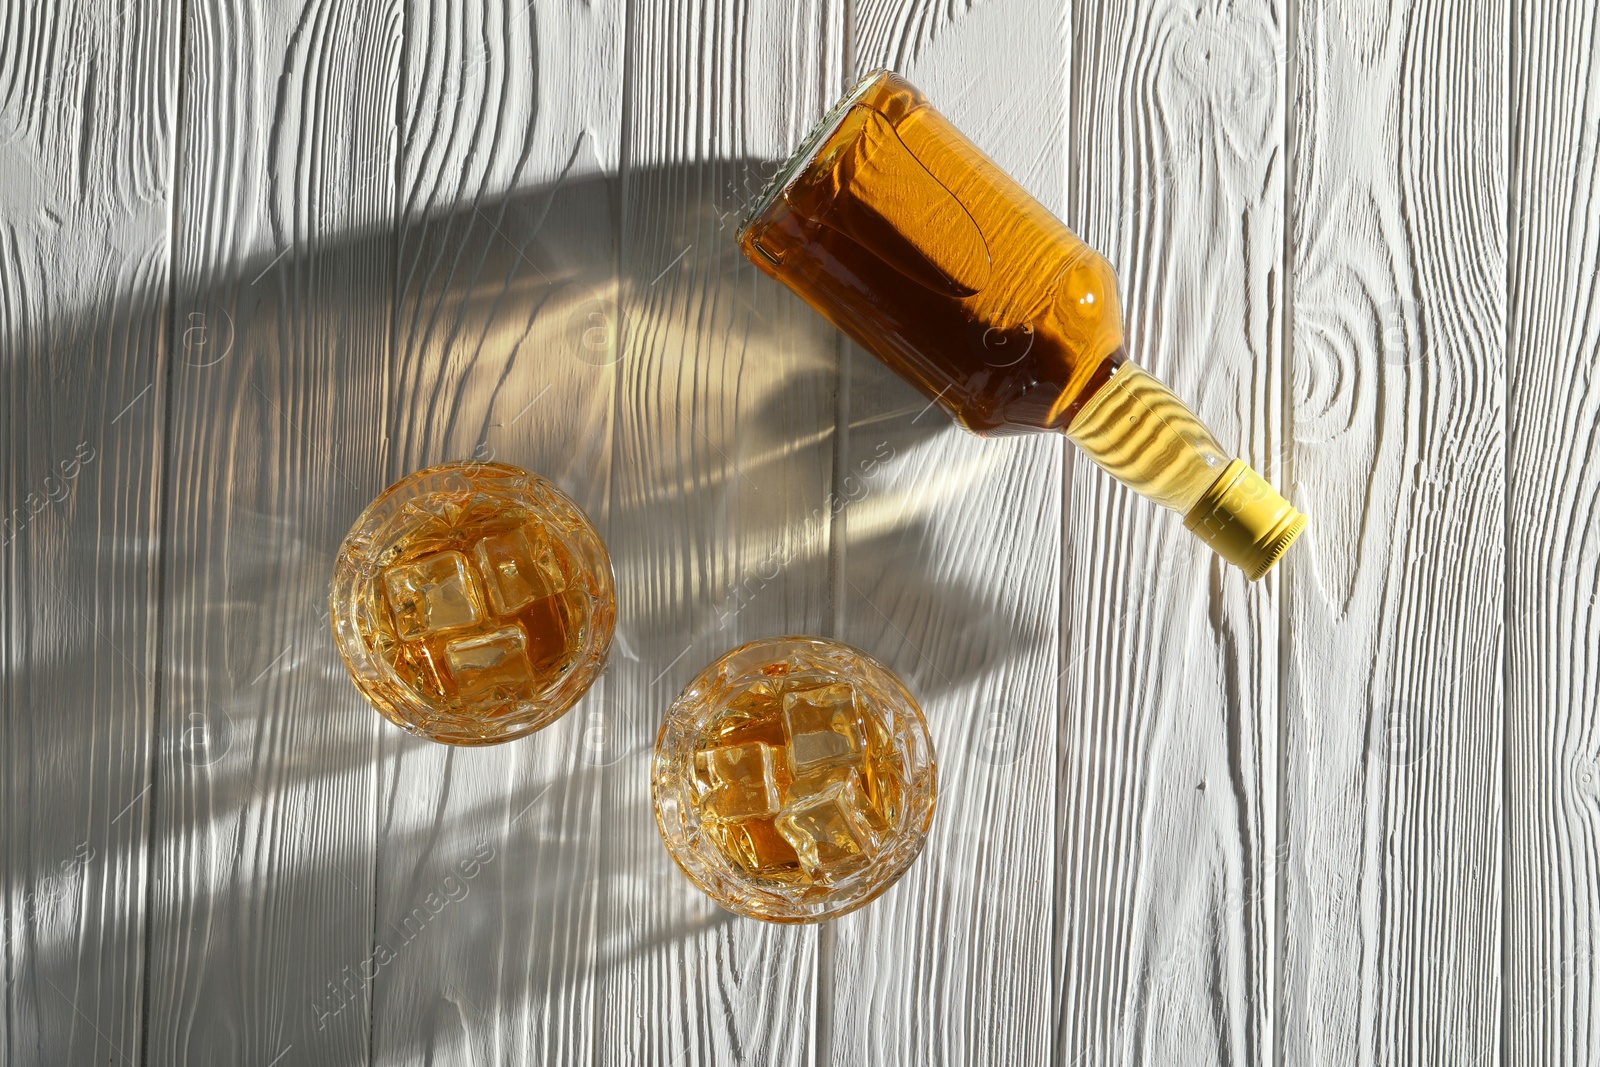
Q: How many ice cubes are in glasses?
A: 6